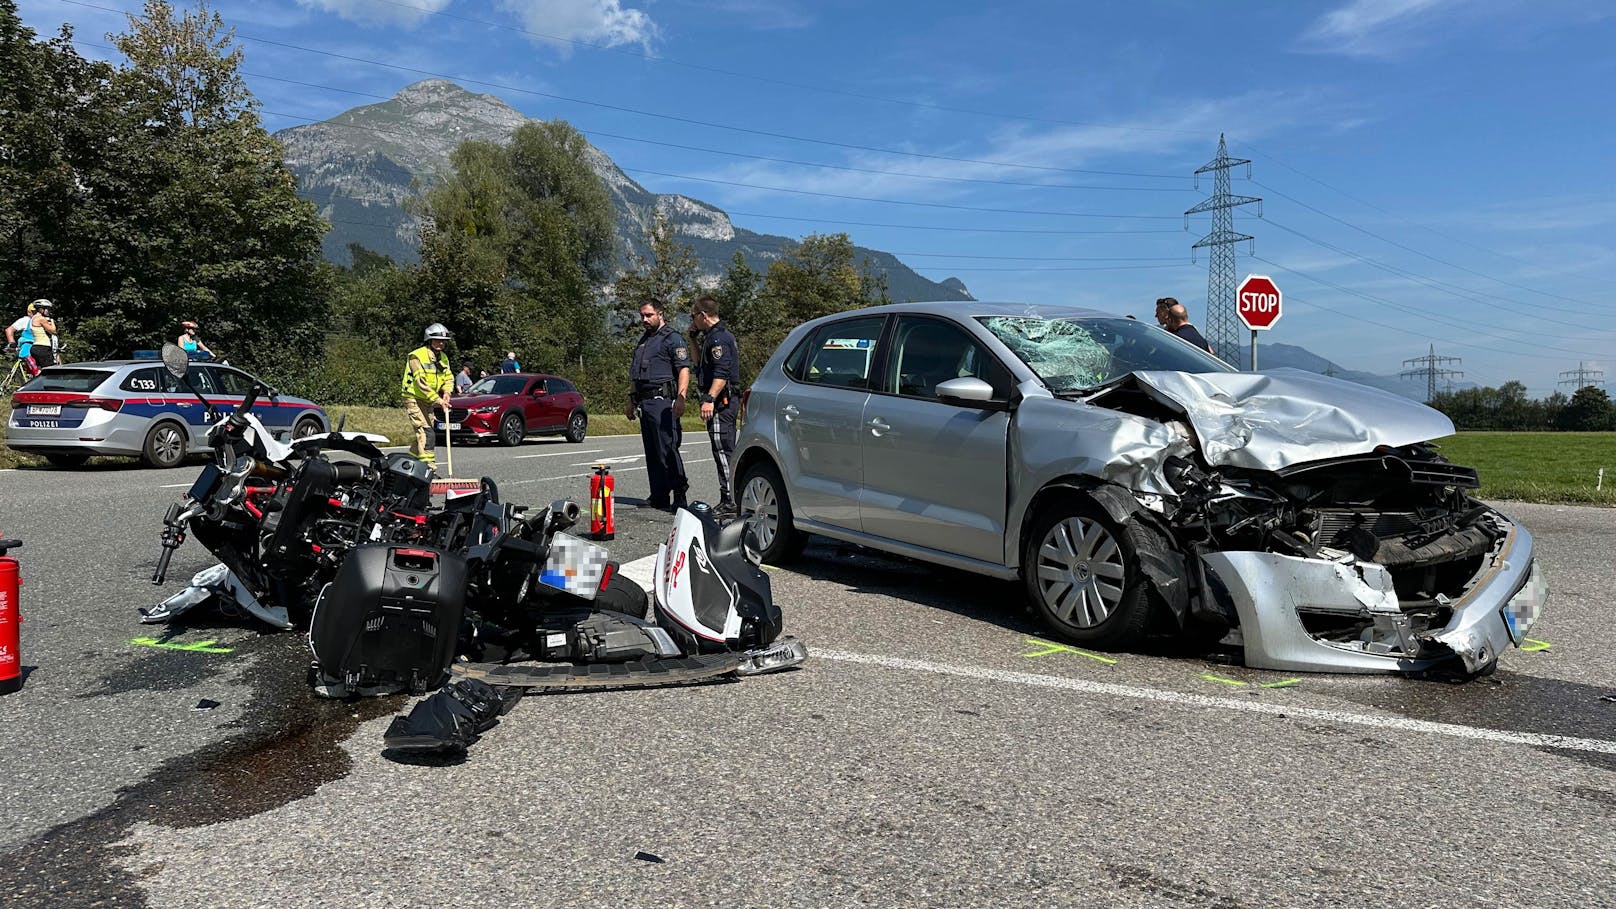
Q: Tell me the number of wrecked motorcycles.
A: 1